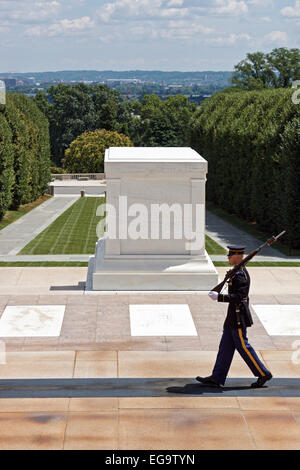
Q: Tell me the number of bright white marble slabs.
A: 3